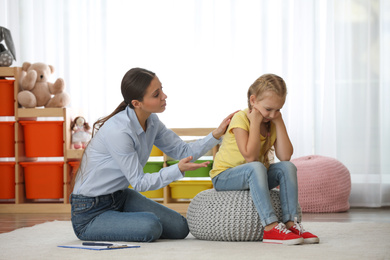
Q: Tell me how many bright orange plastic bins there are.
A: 6